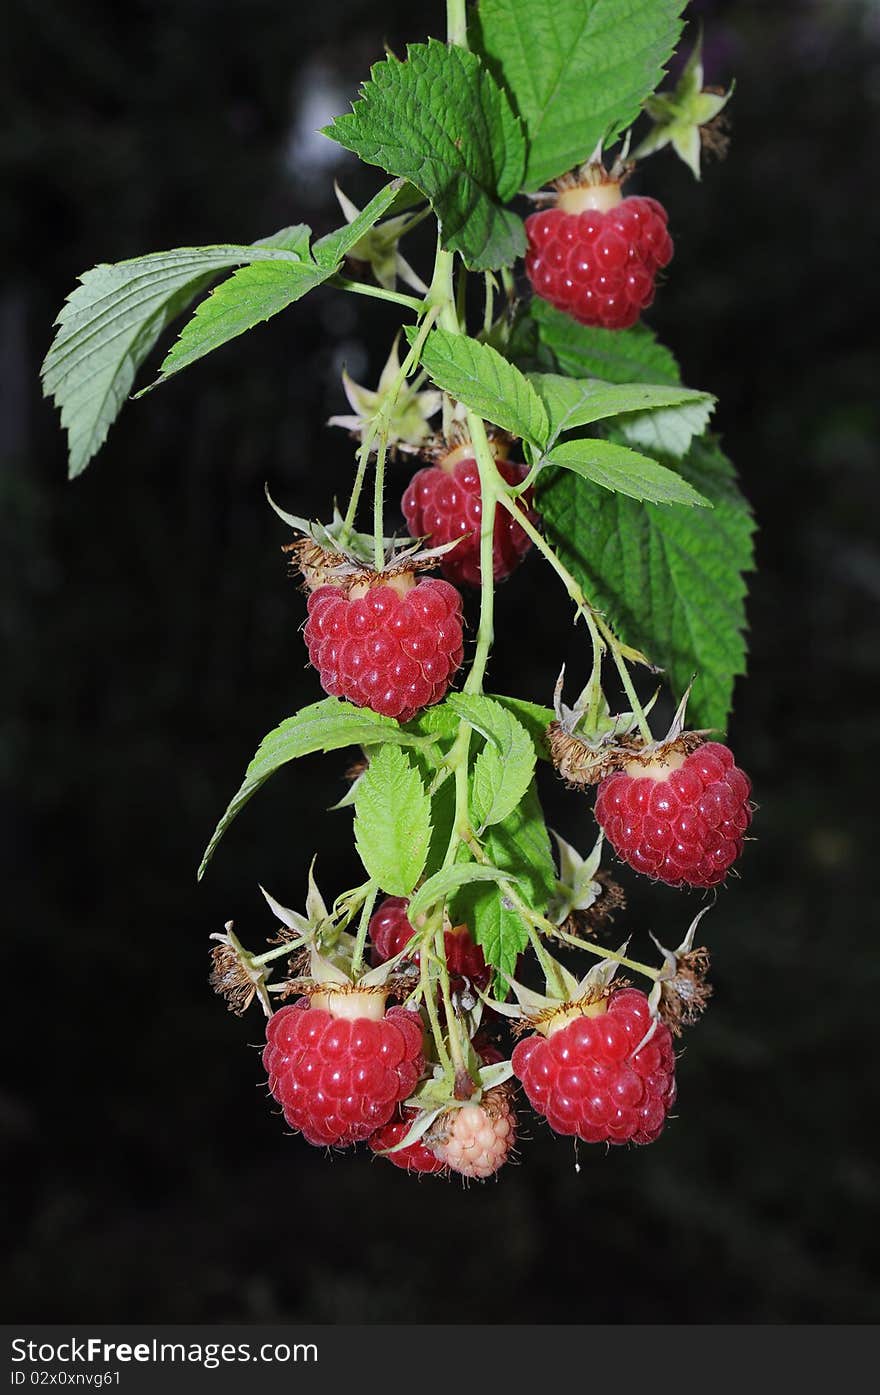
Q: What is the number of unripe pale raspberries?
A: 1